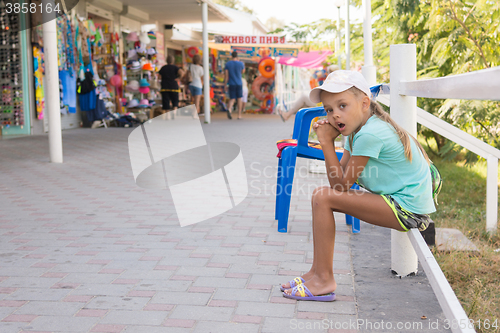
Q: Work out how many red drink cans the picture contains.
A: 0